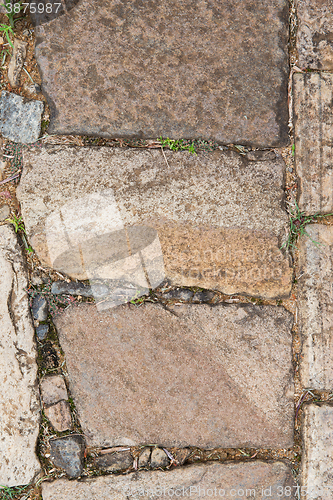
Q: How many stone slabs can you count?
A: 9